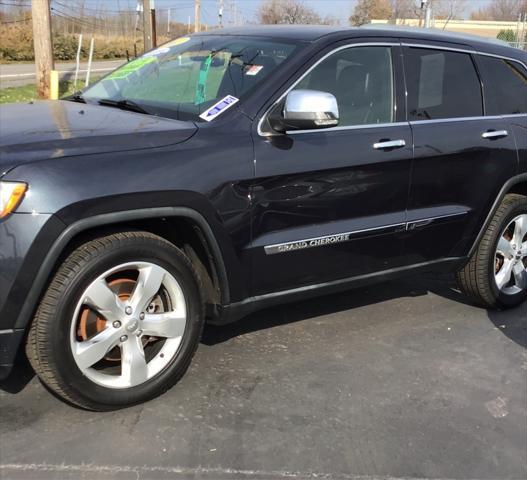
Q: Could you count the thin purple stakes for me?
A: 0